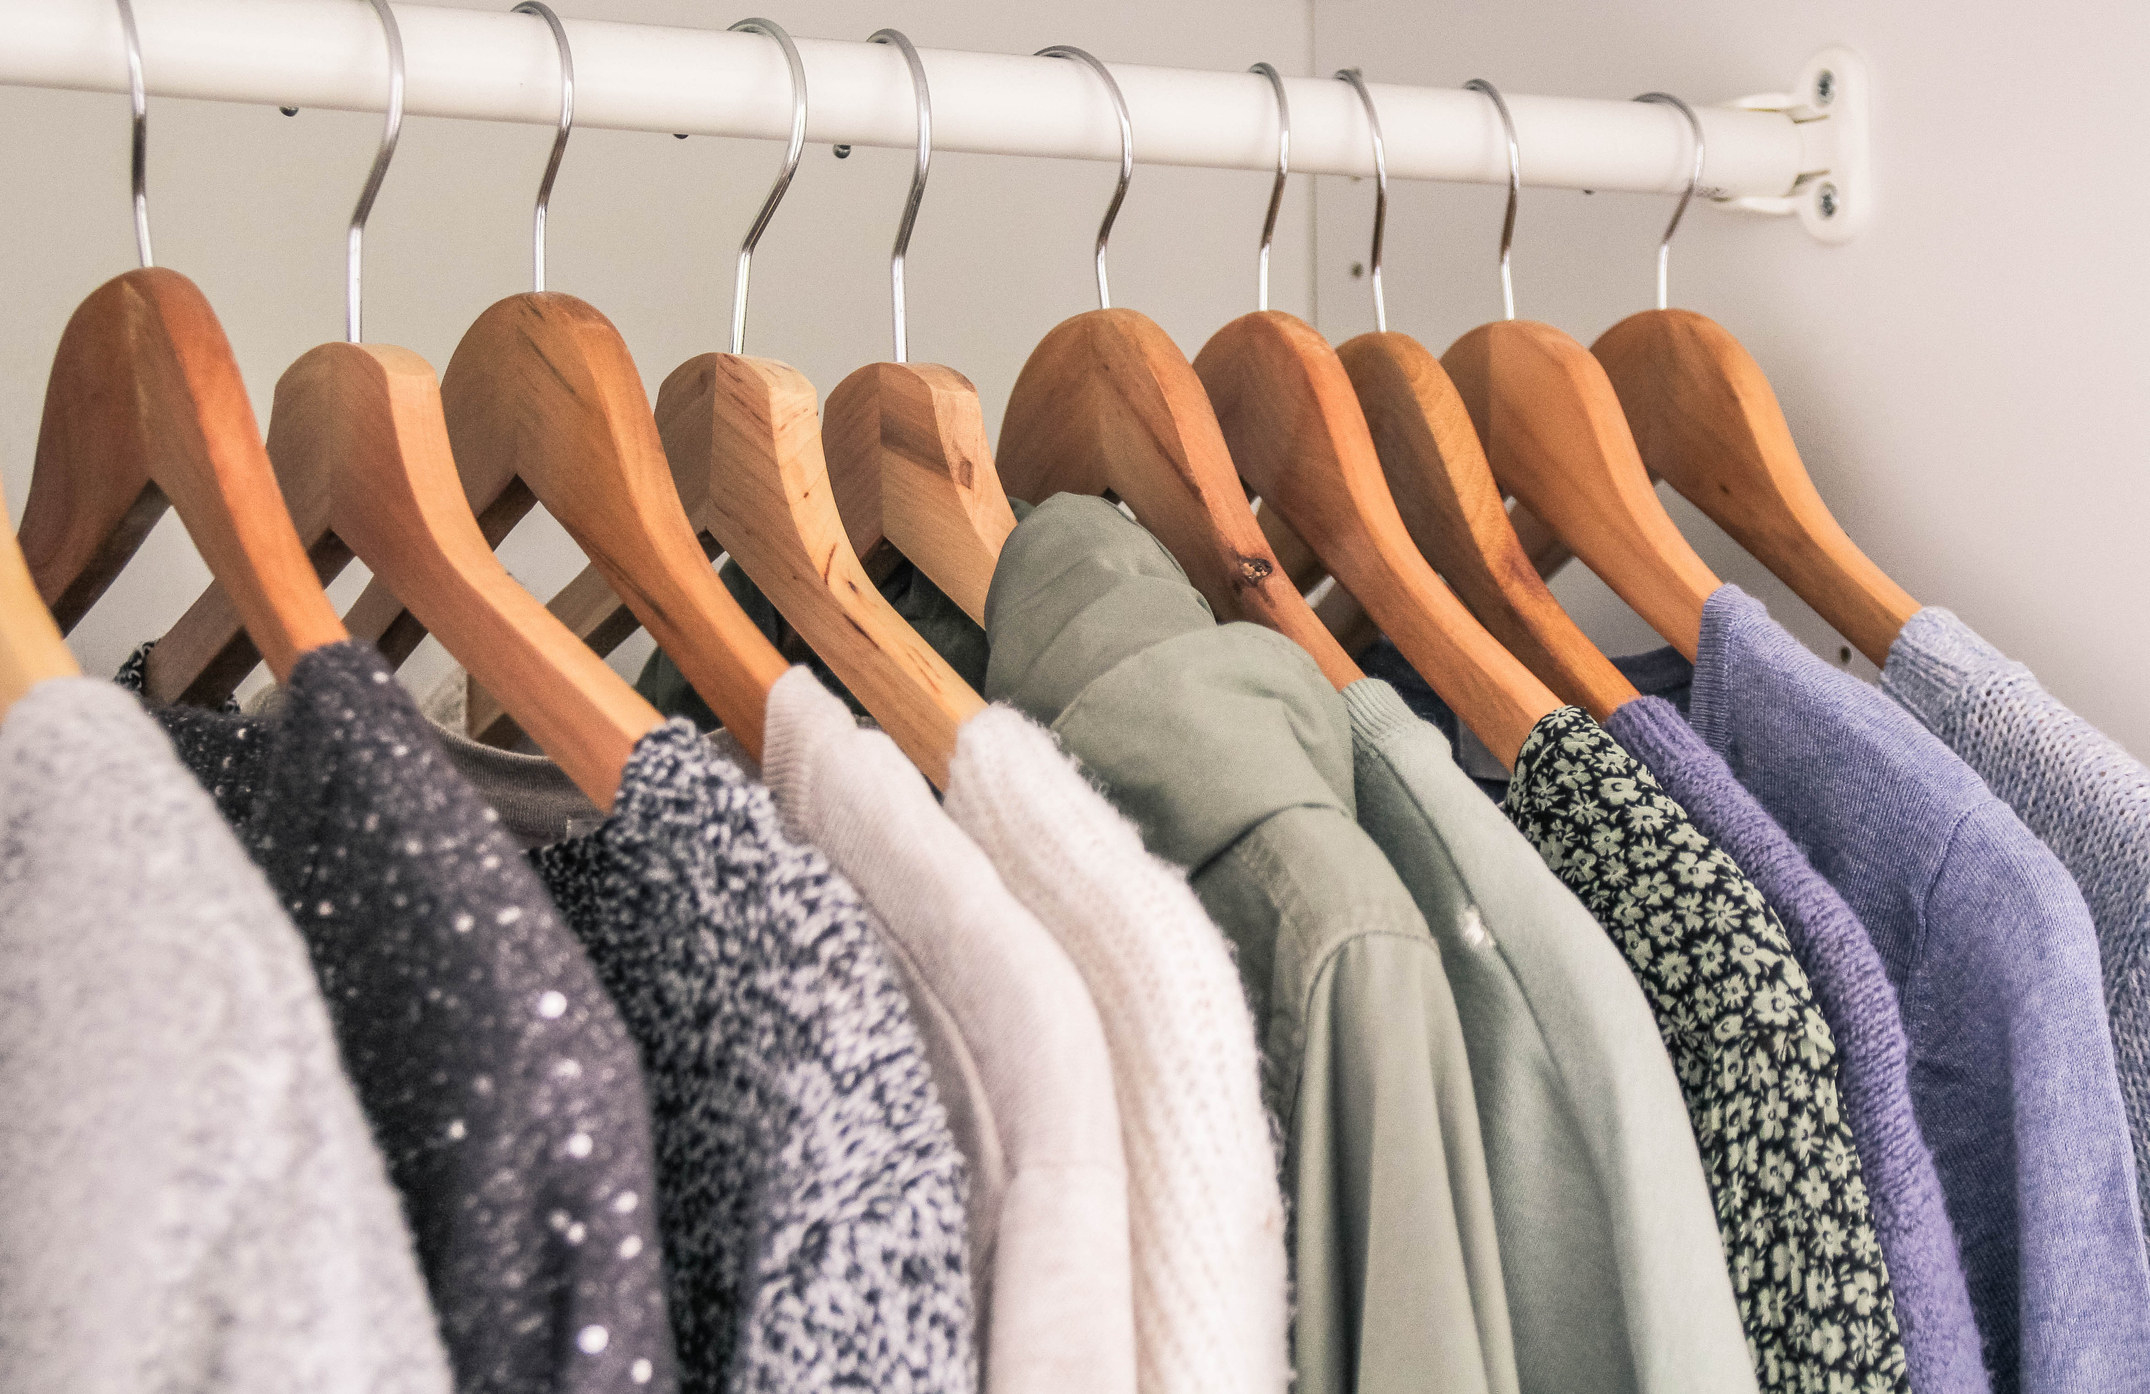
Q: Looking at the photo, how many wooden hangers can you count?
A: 11